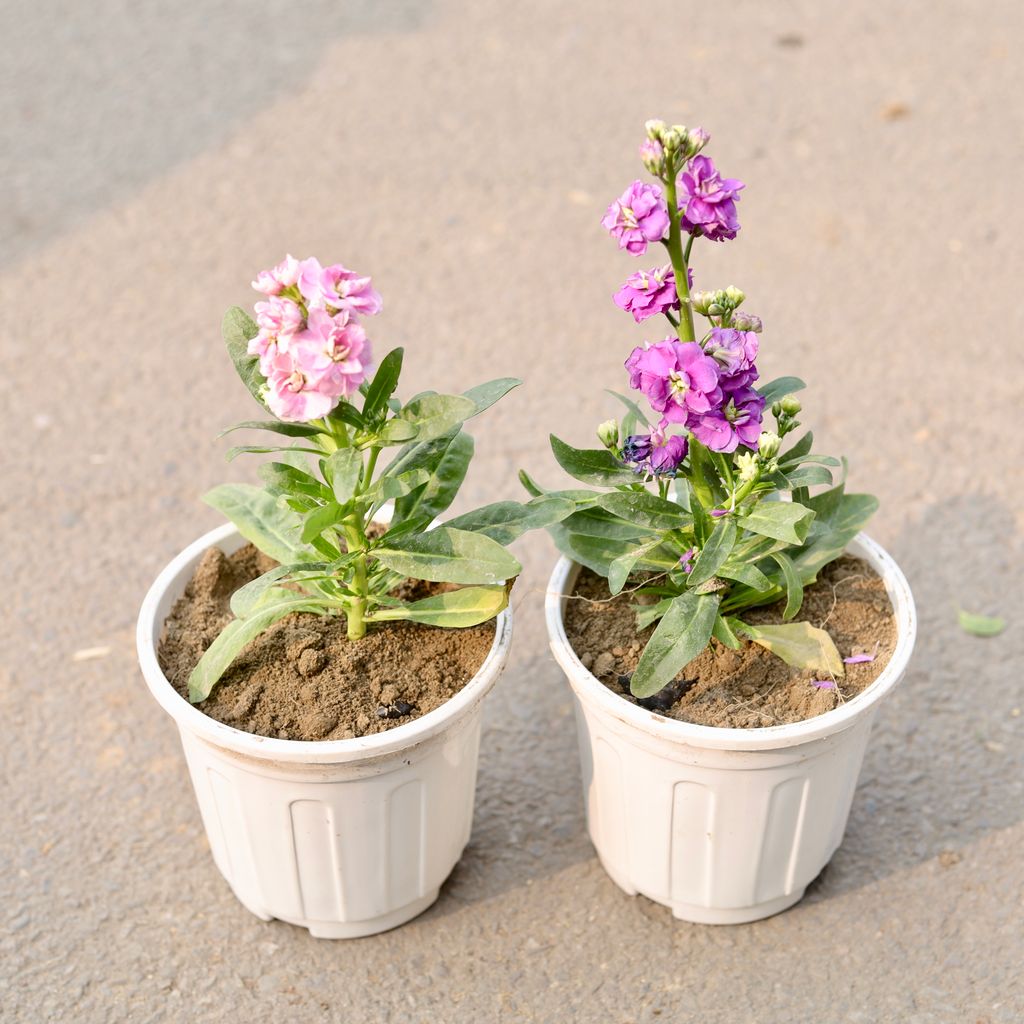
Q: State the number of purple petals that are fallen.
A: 2